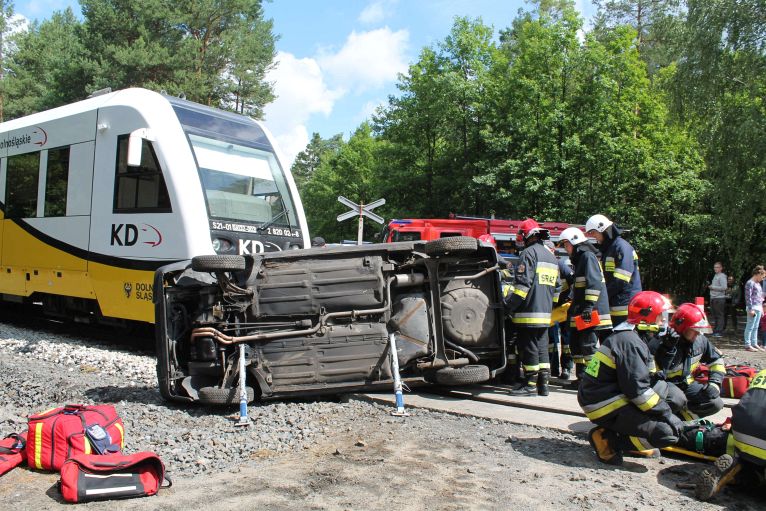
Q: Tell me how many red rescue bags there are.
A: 4